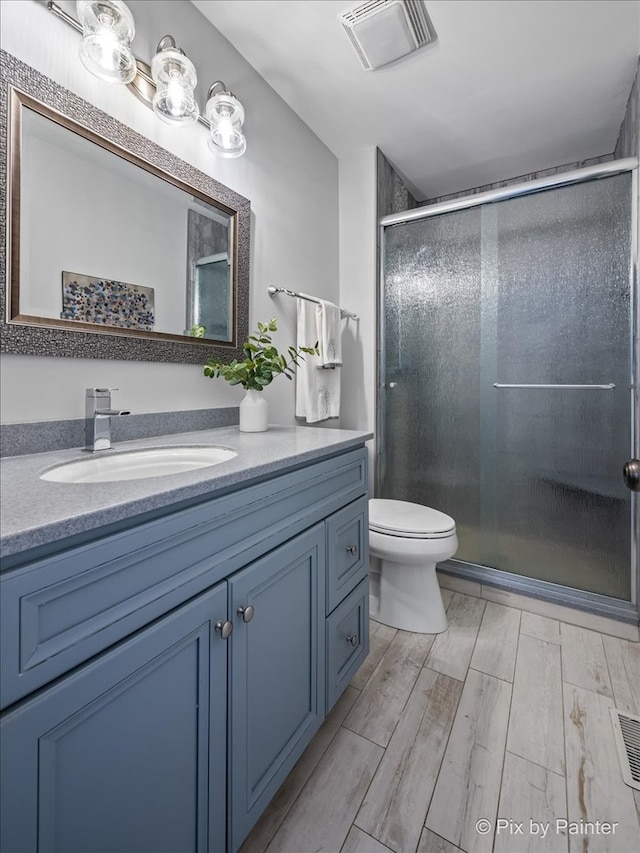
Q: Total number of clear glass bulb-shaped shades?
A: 3